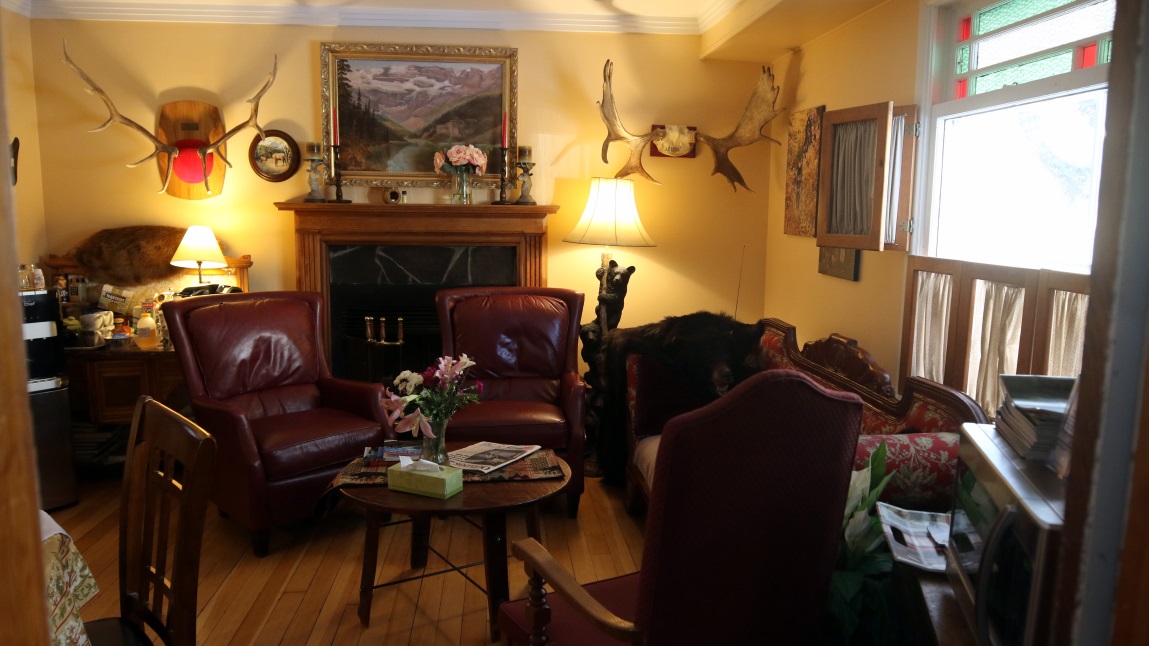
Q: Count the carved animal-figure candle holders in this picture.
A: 2